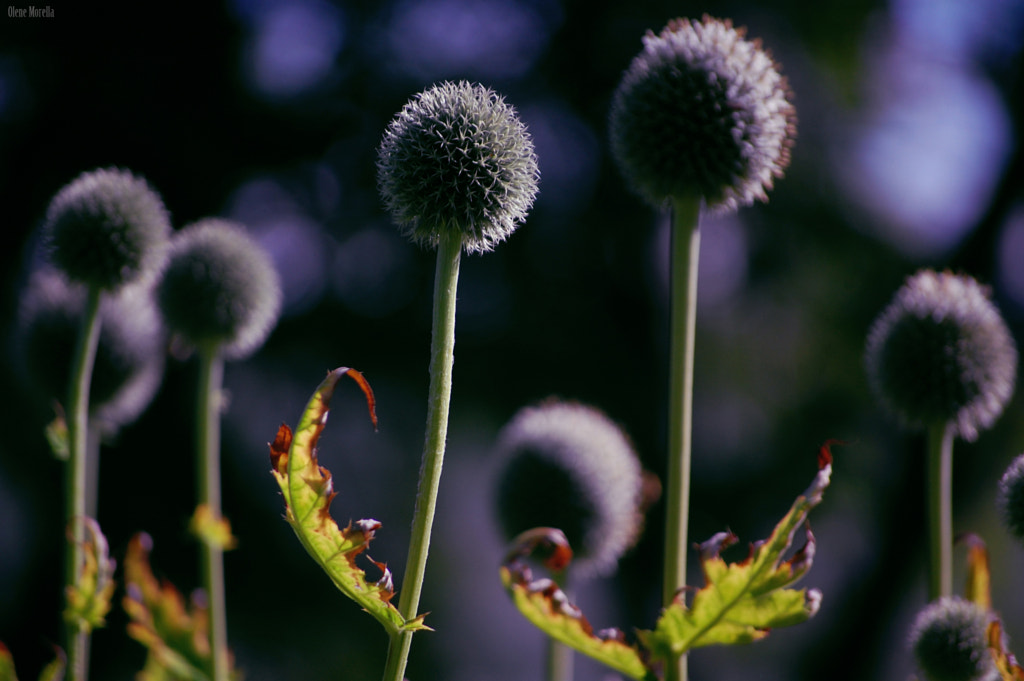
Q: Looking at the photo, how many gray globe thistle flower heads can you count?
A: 9